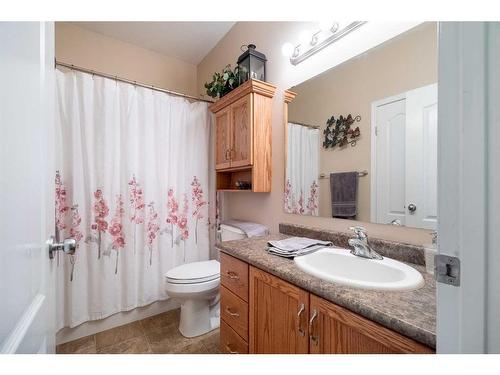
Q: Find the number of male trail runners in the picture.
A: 0